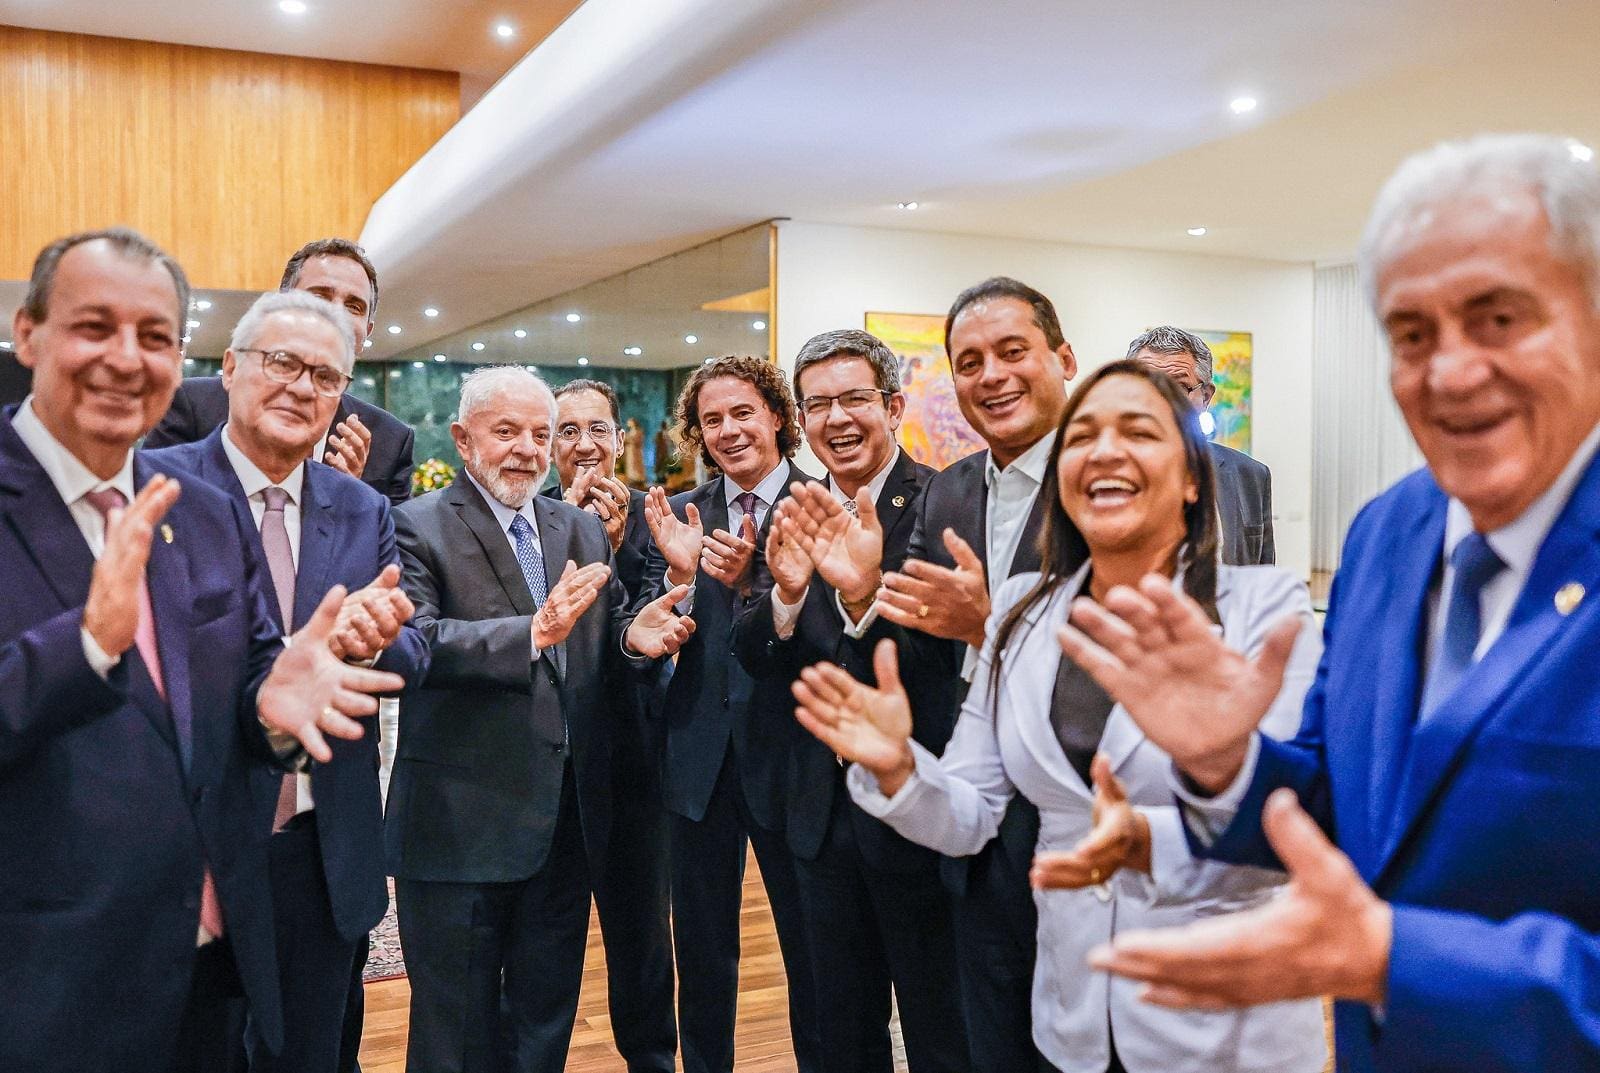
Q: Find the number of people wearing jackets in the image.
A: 11